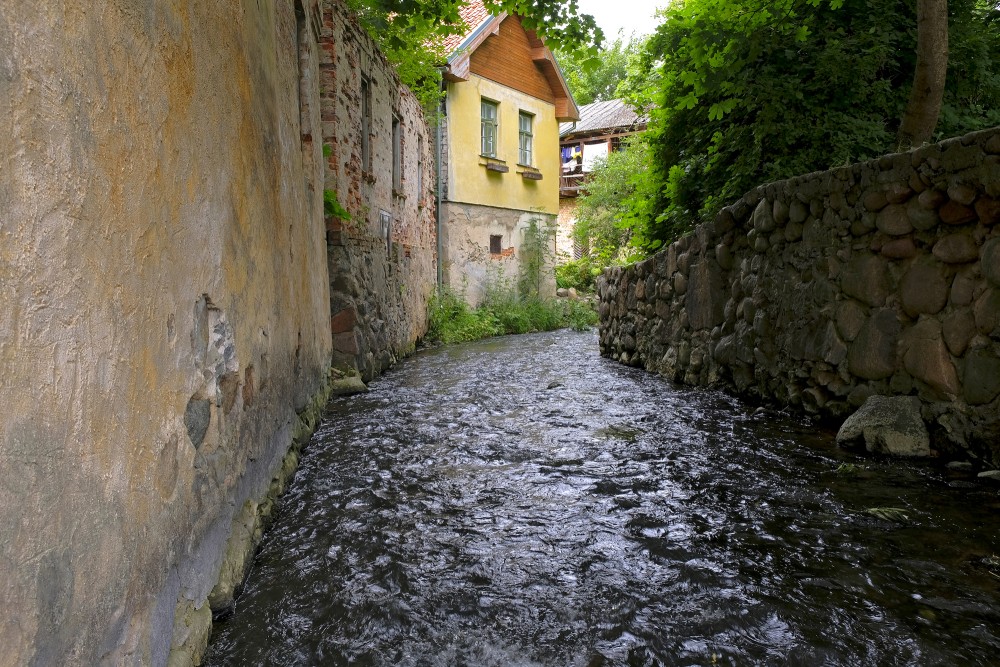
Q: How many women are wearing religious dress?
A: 0